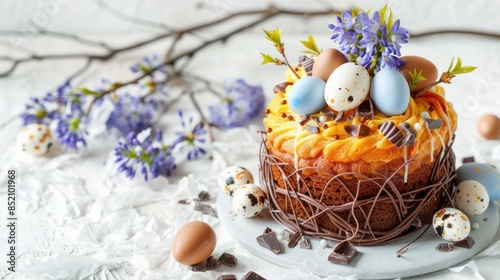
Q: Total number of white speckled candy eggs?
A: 6